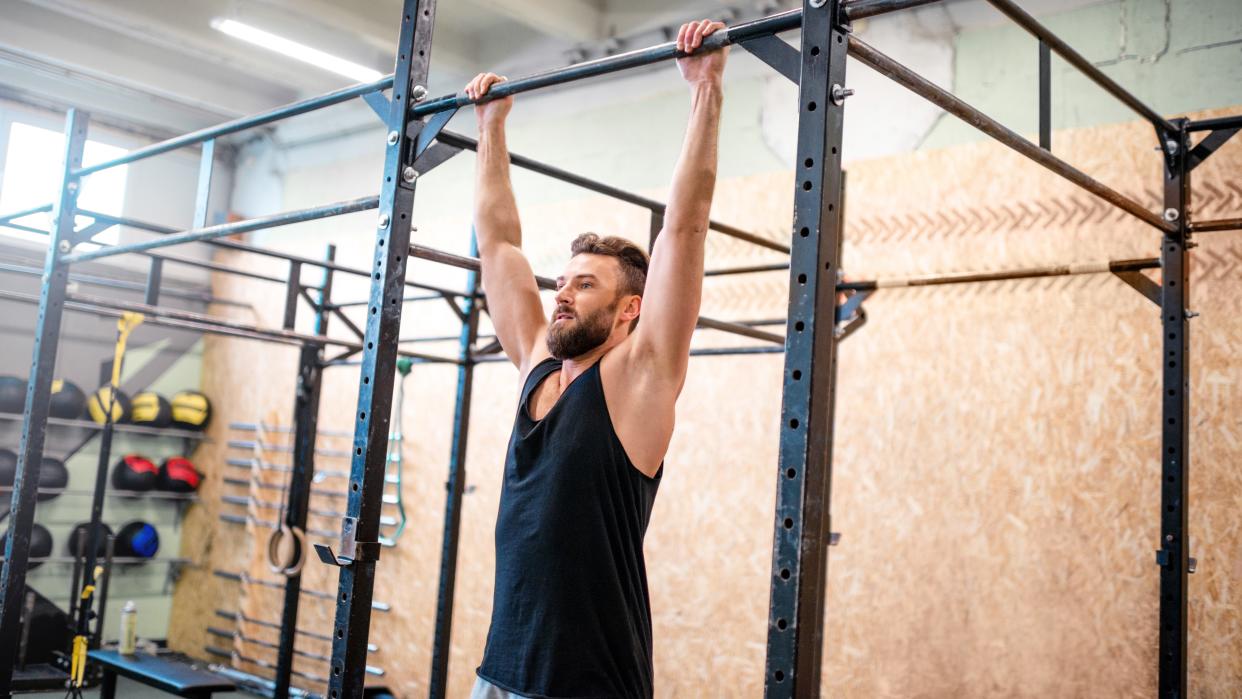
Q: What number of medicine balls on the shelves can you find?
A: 12